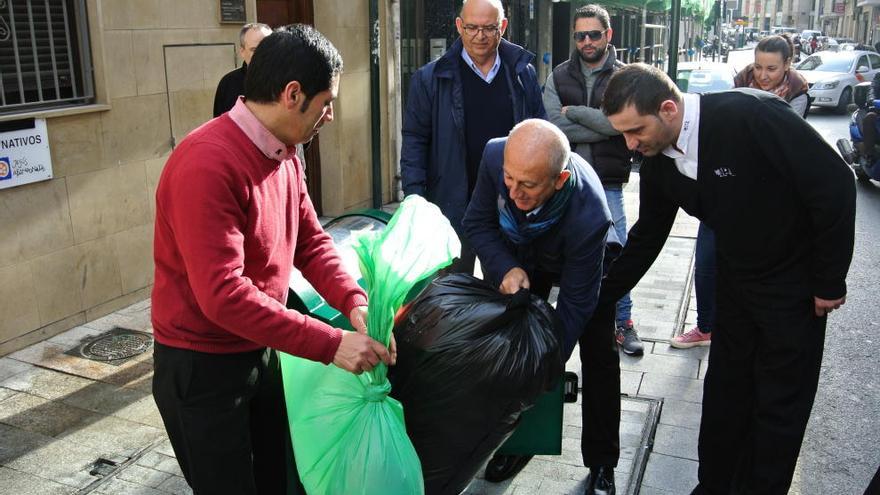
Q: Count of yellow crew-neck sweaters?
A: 0